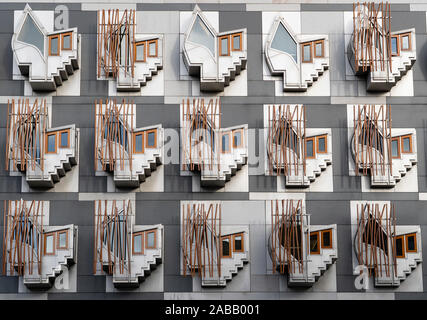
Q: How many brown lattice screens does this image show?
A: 12